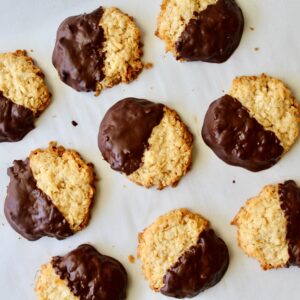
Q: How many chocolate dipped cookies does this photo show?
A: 9